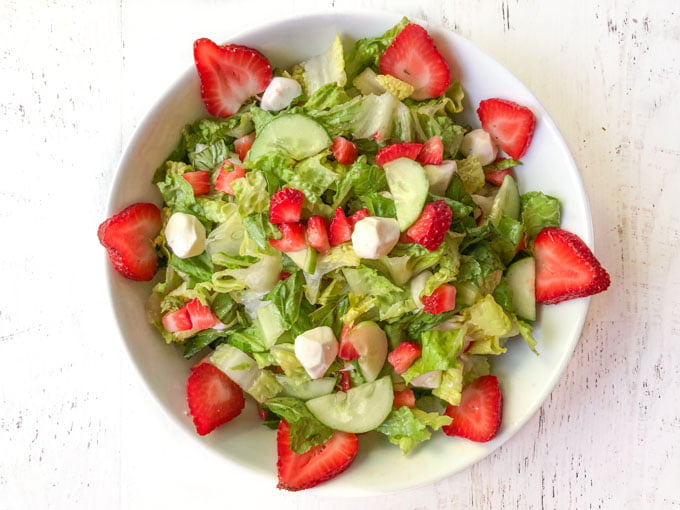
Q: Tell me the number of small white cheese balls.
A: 5